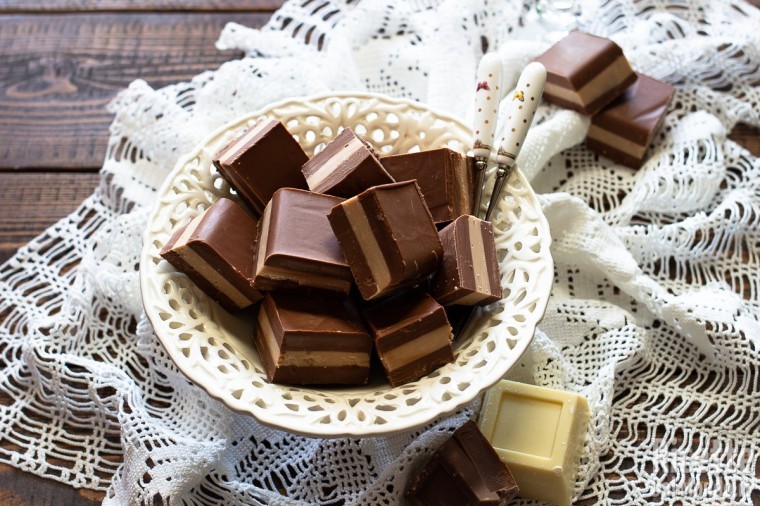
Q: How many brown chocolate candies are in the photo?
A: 12